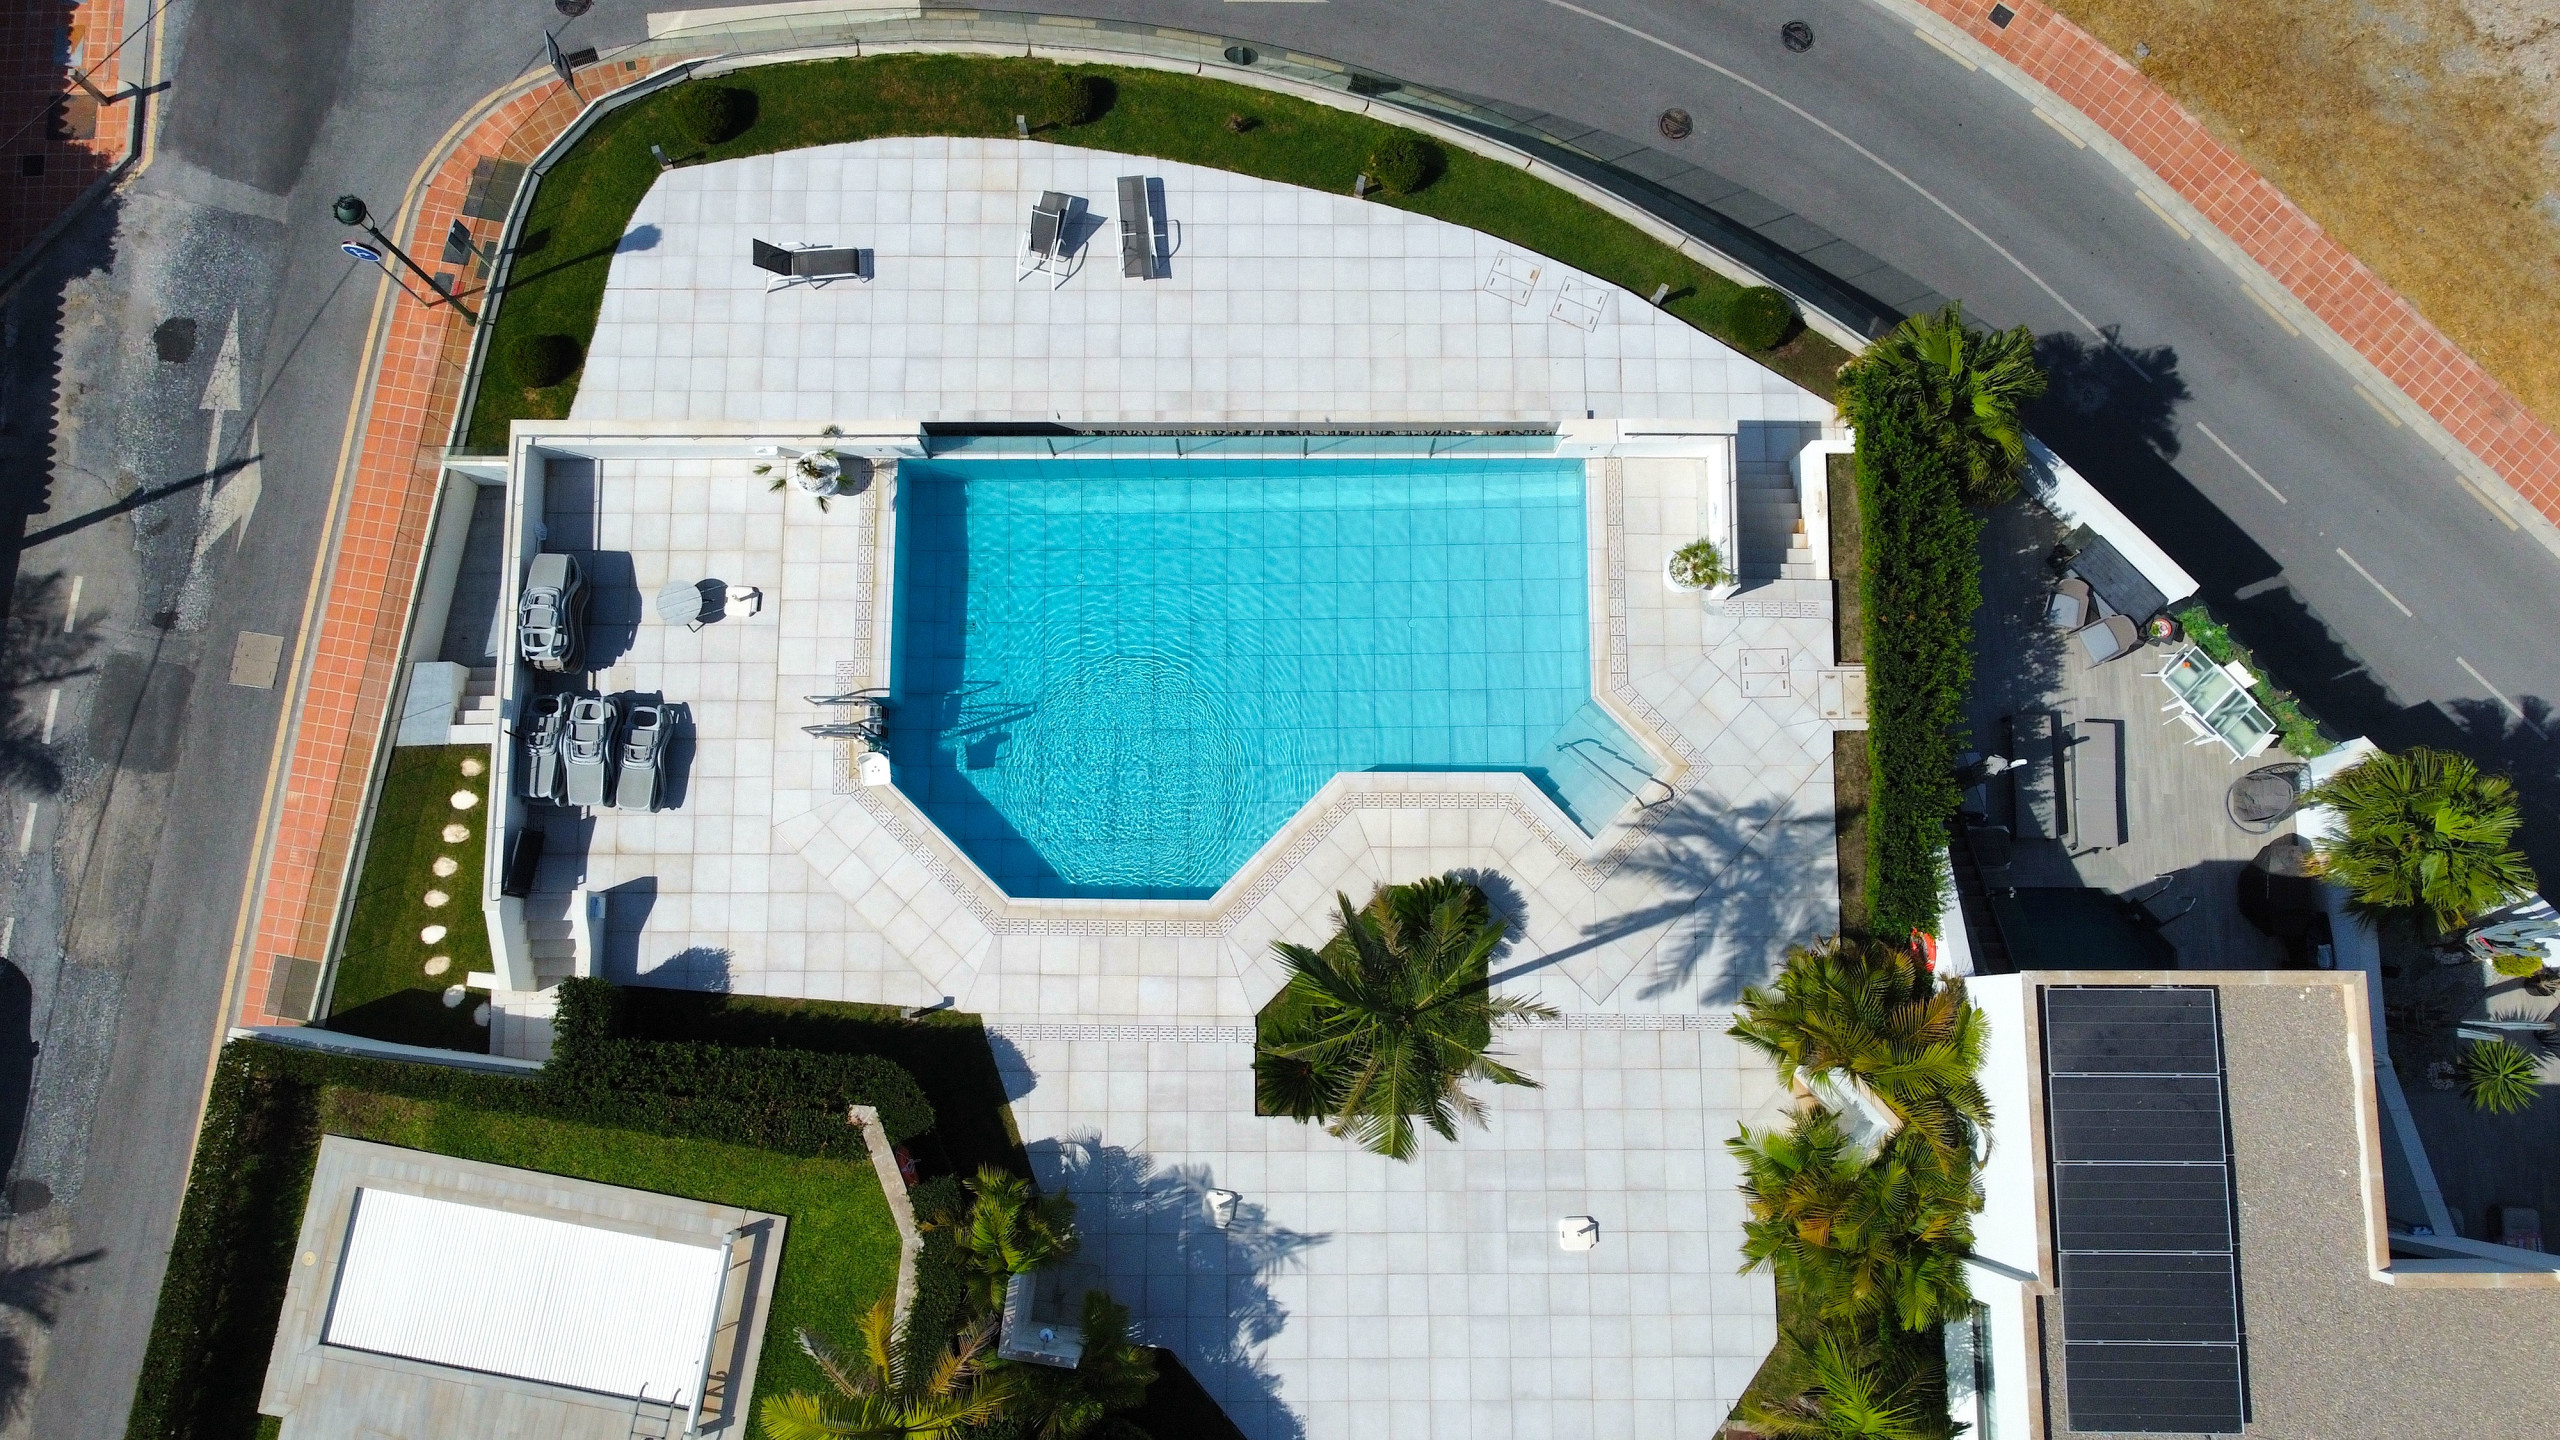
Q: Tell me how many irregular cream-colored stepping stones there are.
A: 9